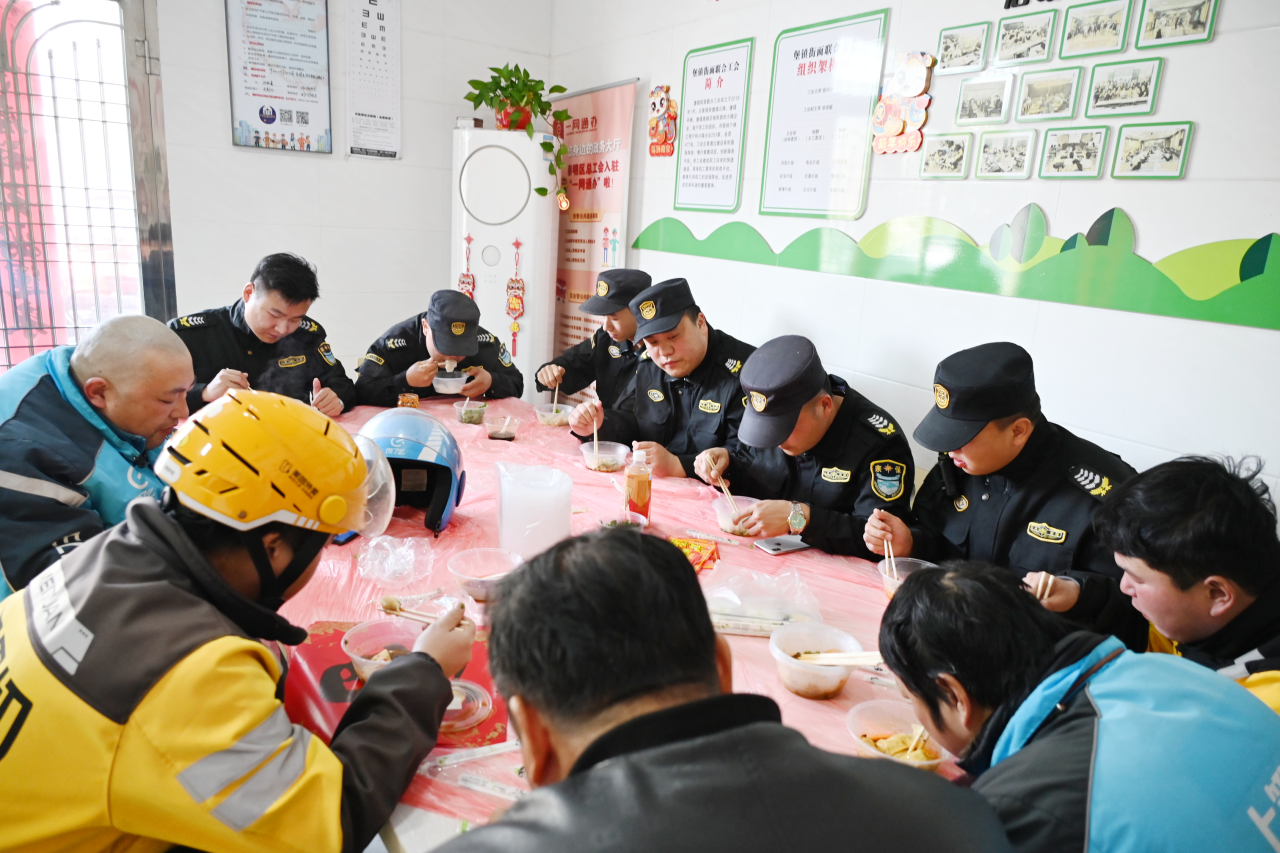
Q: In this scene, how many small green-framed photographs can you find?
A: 11